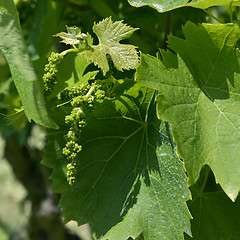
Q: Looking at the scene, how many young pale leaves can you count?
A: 2